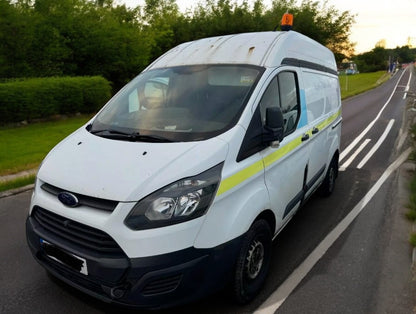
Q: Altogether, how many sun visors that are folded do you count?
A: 1